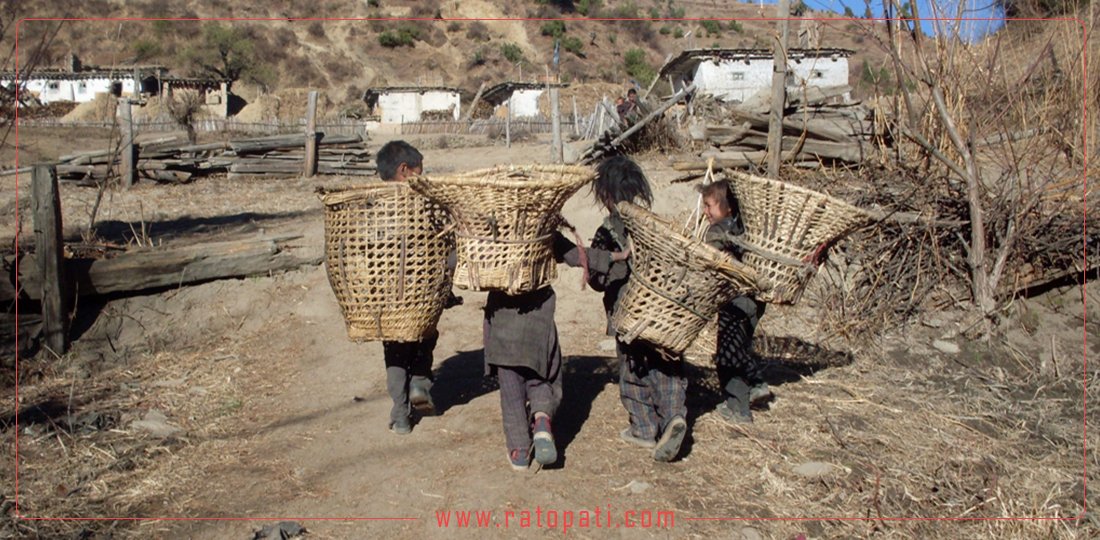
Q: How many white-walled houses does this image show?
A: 4